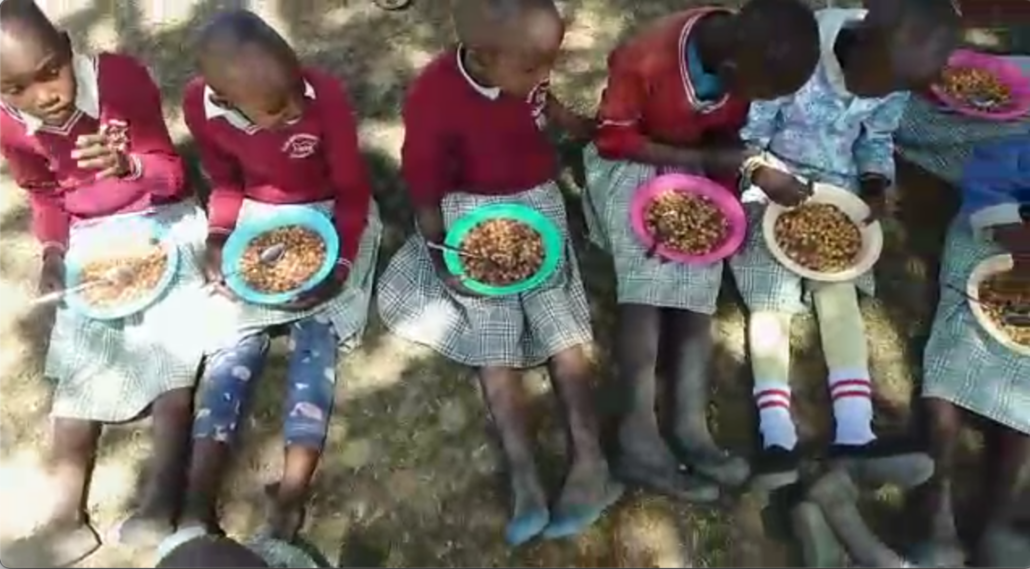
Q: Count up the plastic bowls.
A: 7